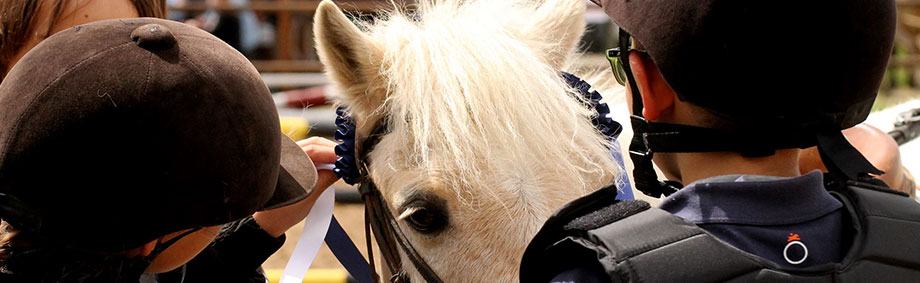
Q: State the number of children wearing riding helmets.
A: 2